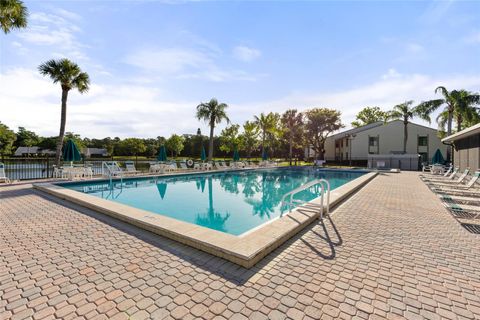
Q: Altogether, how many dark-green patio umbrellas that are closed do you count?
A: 6